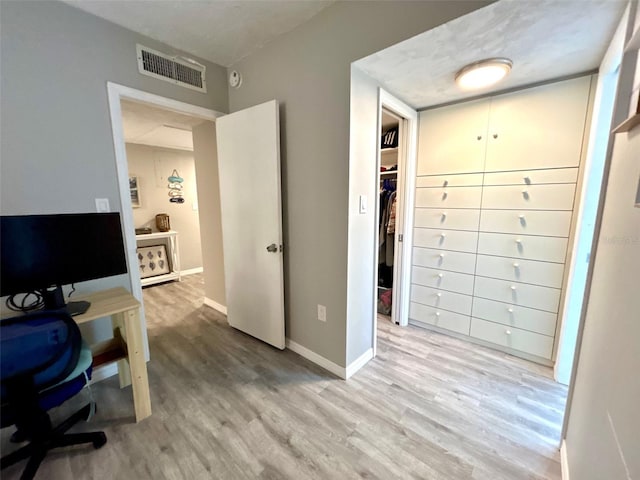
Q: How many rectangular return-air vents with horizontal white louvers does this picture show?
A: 1